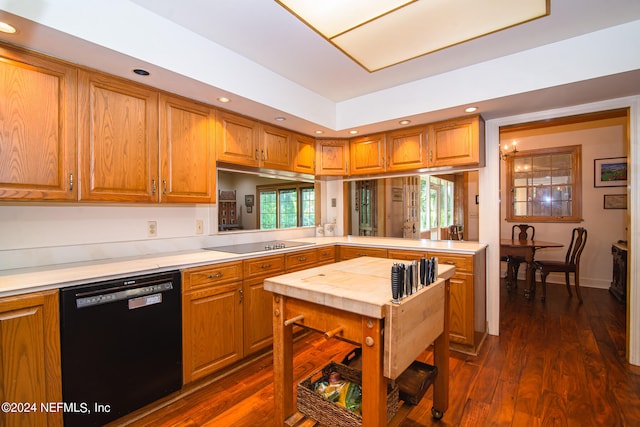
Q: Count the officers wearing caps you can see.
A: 0